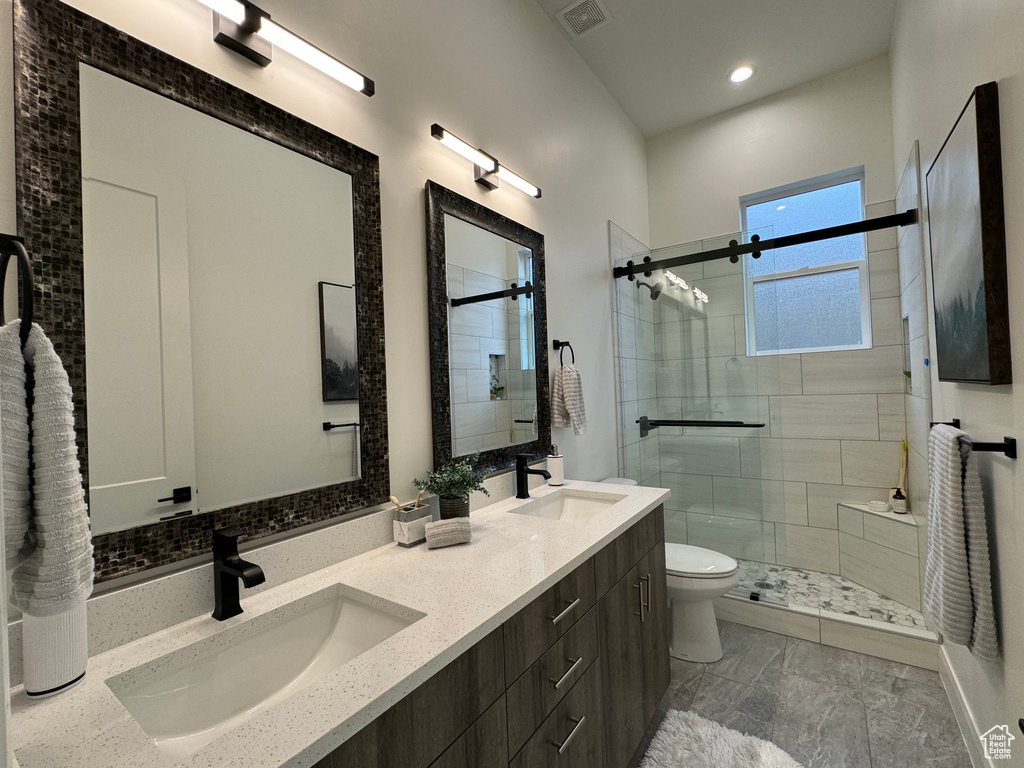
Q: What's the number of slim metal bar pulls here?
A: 5